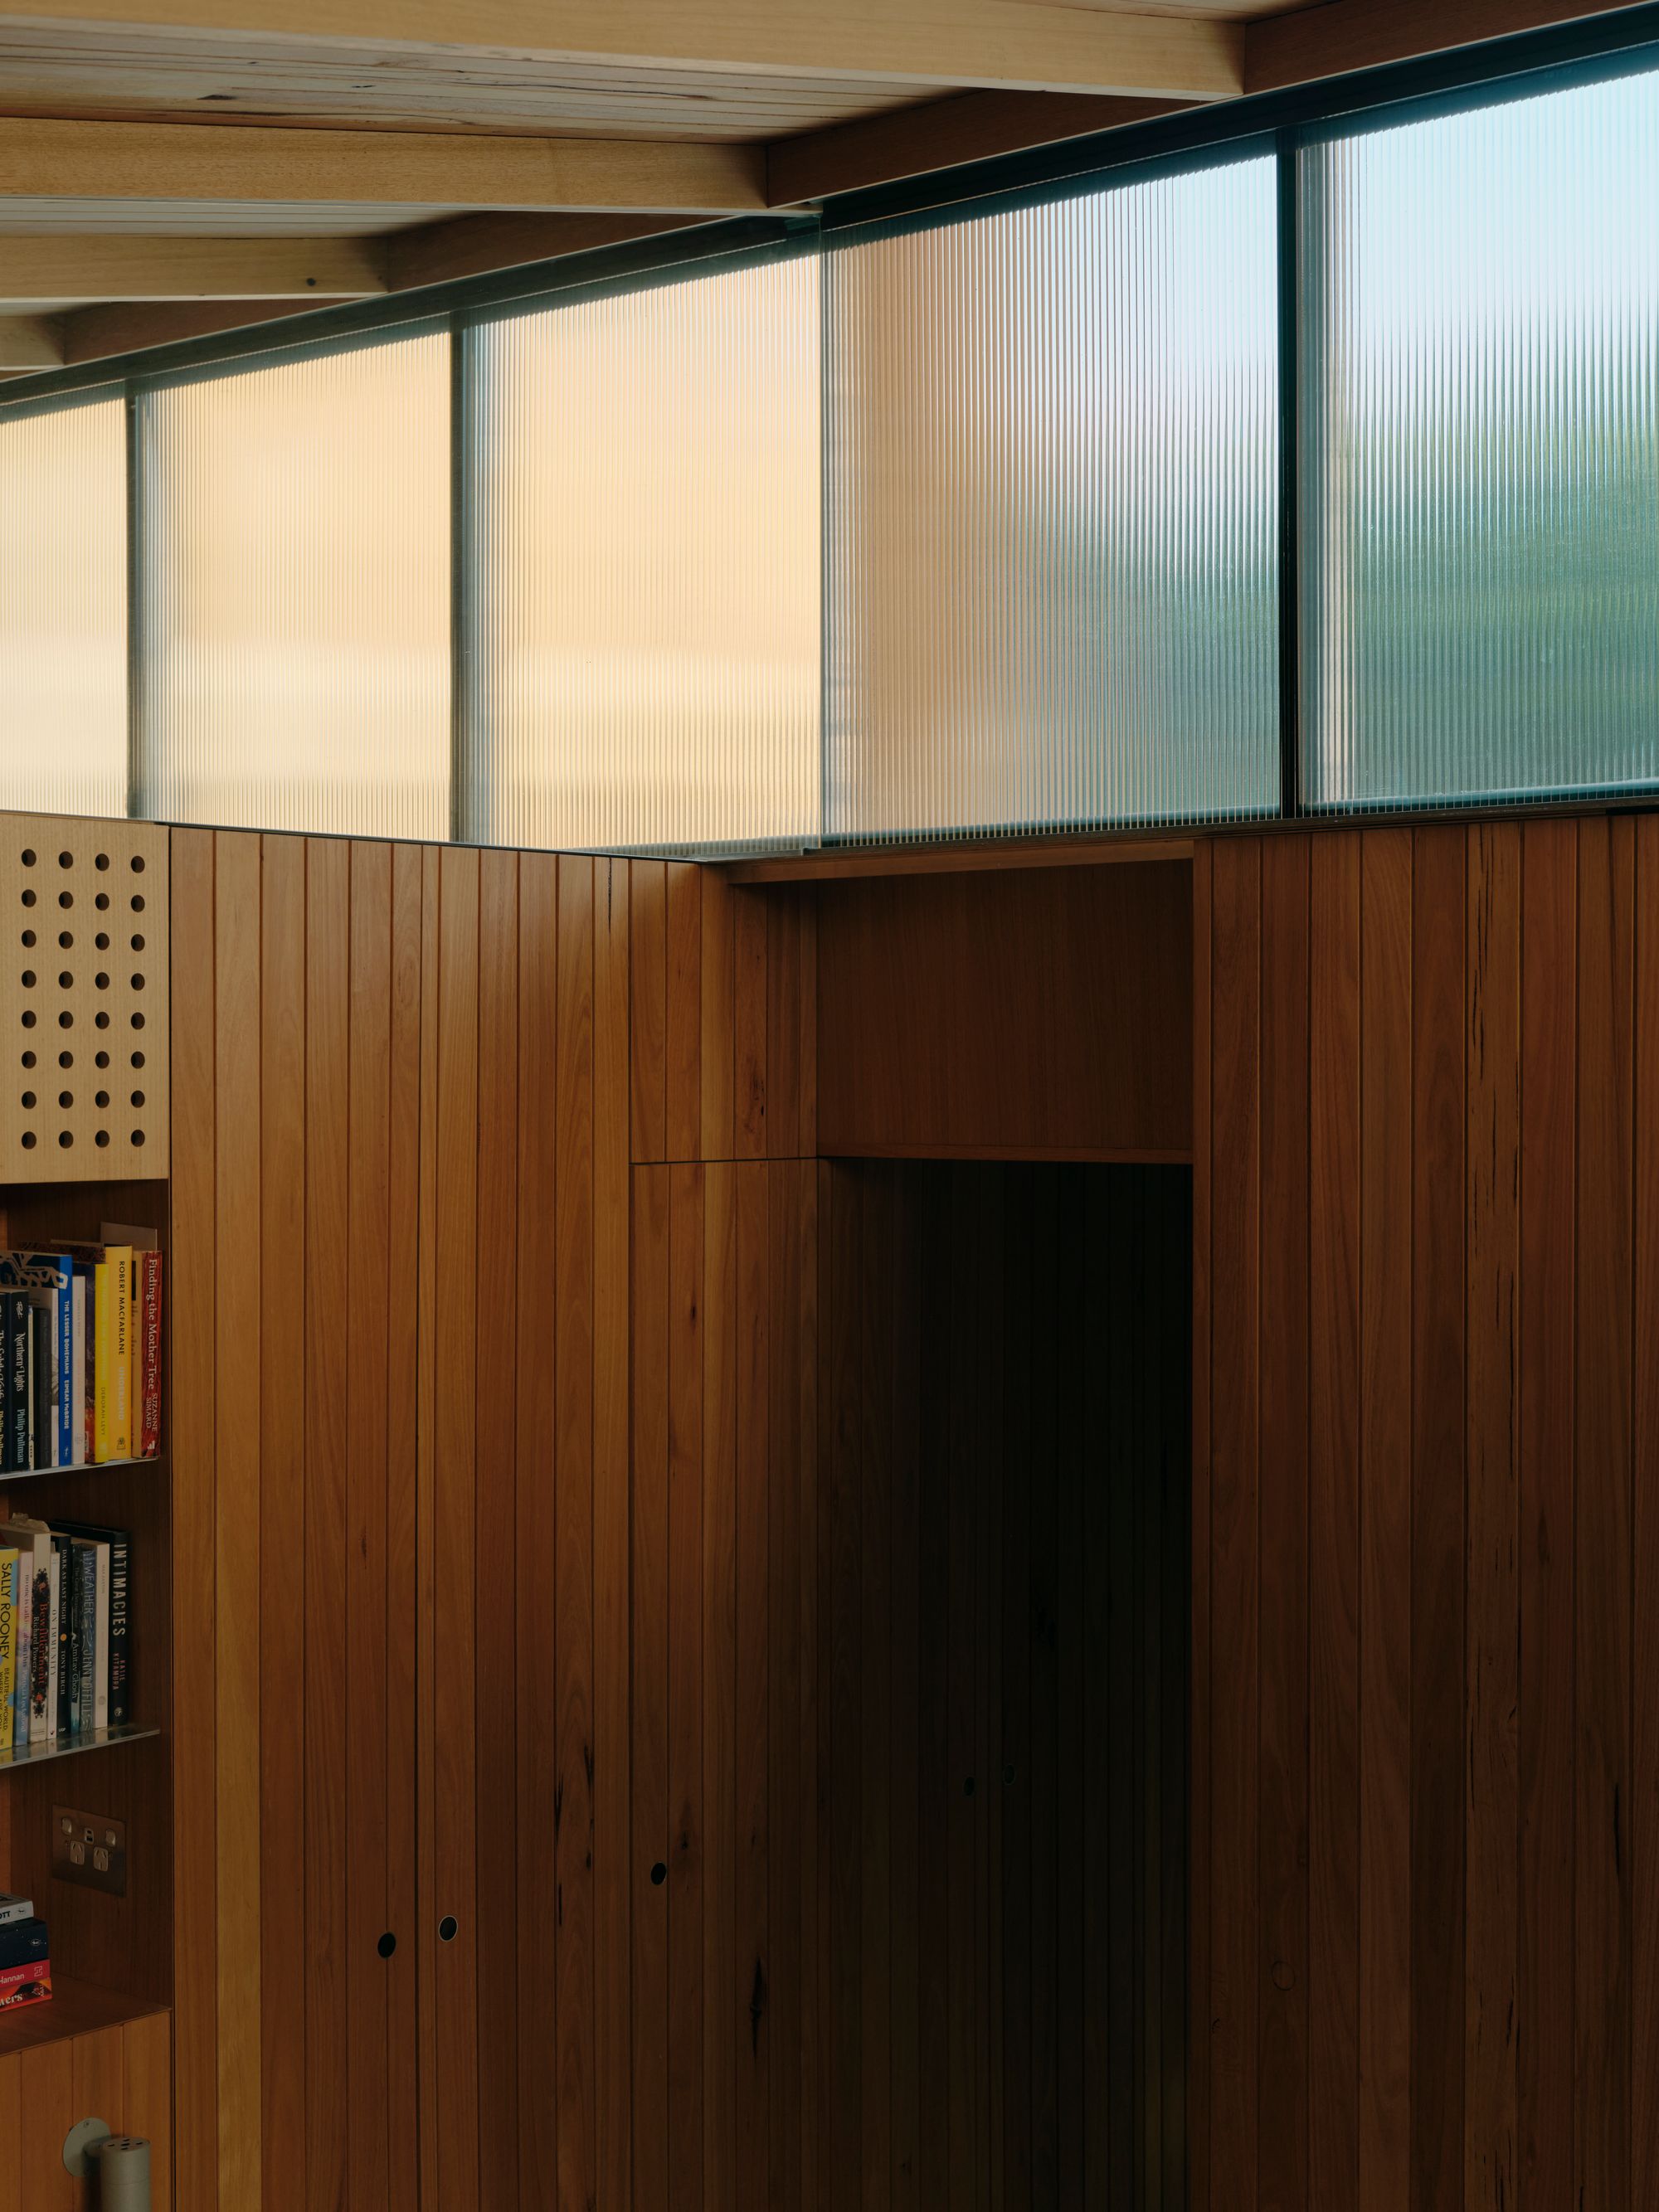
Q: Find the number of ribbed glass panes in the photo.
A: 5